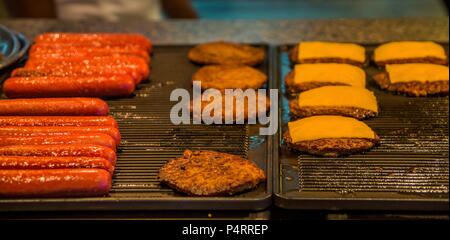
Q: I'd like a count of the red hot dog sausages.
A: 12